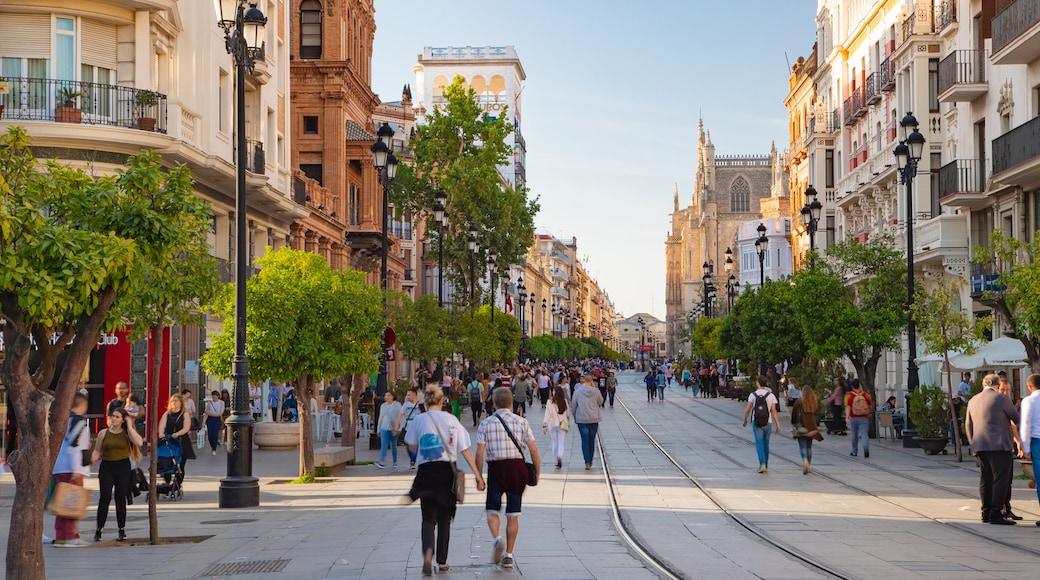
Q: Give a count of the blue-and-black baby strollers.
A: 1